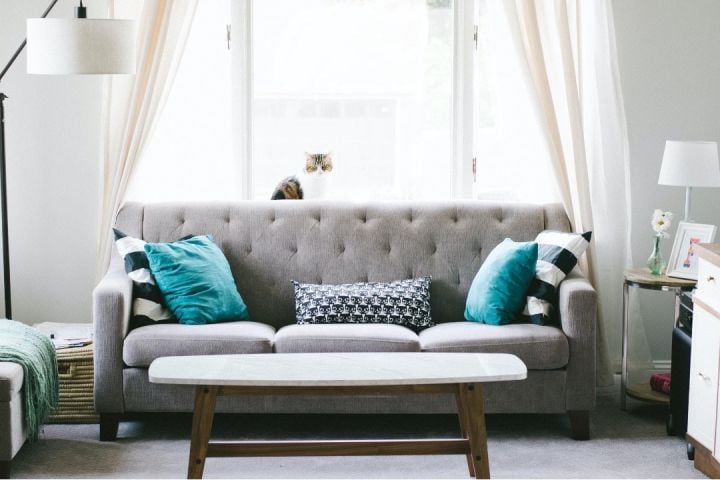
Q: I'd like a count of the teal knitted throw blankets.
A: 1